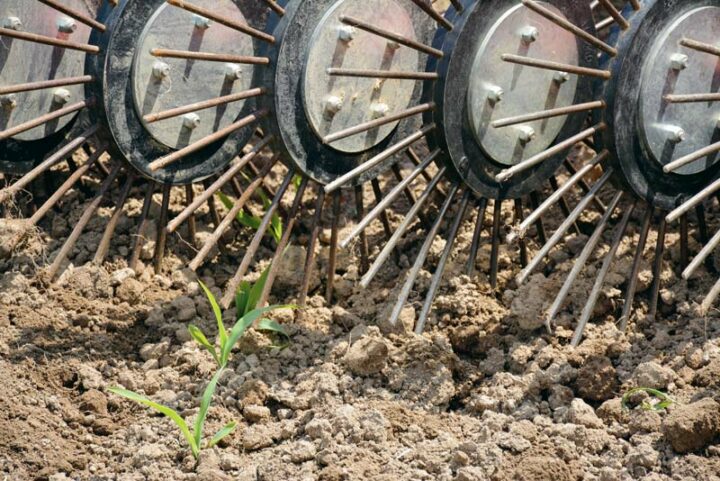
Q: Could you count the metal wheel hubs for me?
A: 5